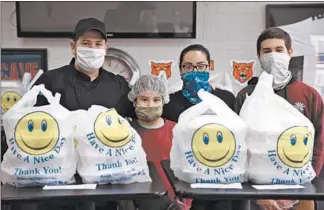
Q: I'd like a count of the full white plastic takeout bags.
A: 4